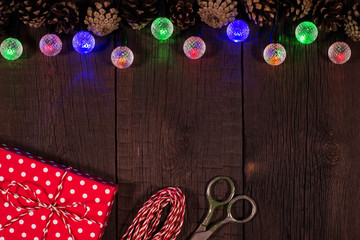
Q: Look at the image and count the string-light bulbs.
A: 10